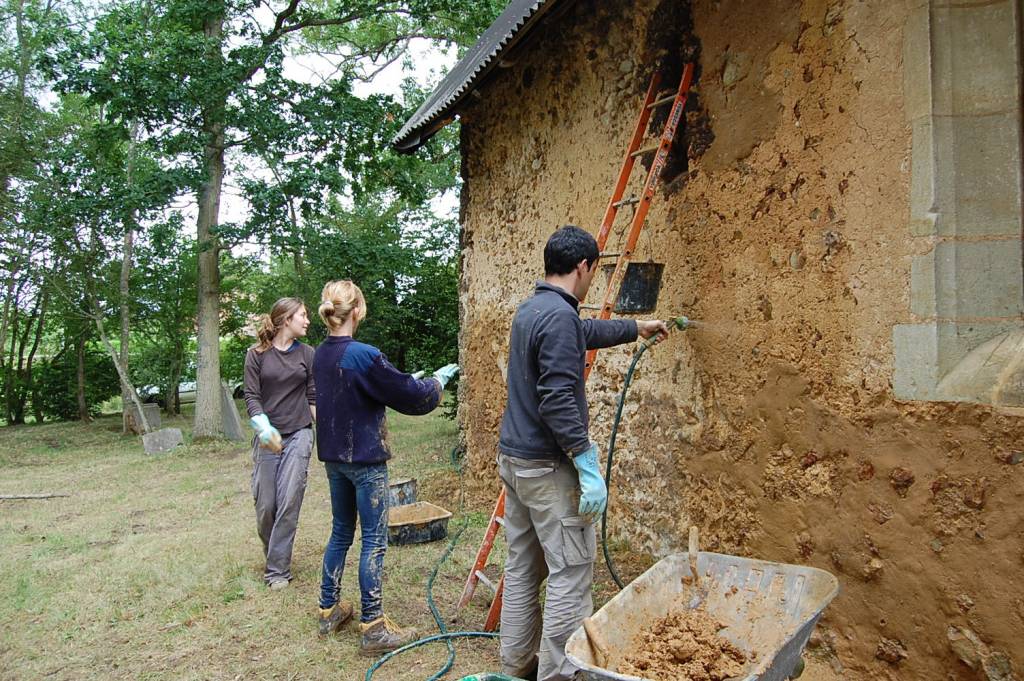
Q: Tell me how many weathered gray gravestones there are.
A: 3